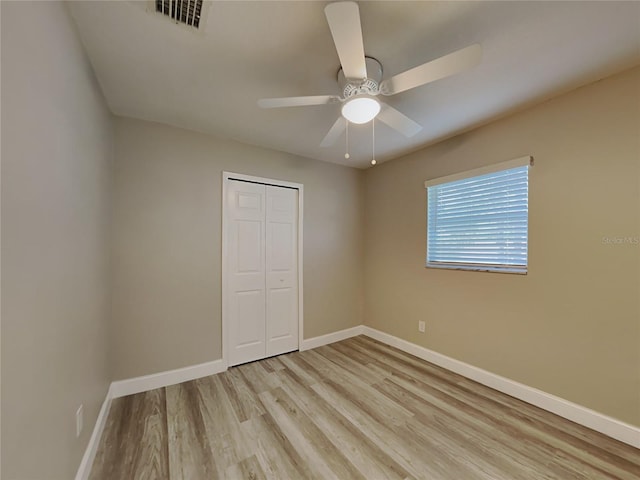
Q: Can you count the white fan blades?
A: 5